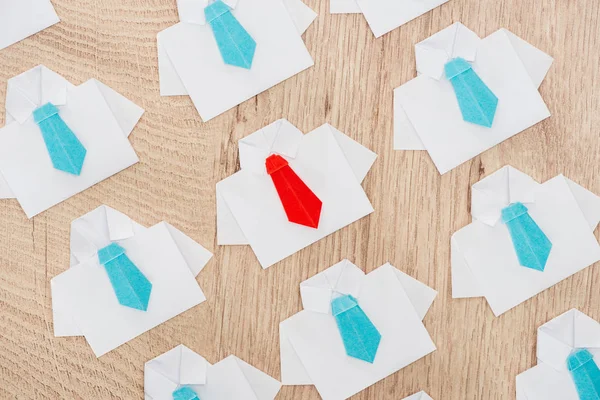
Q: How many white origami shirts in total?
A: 12